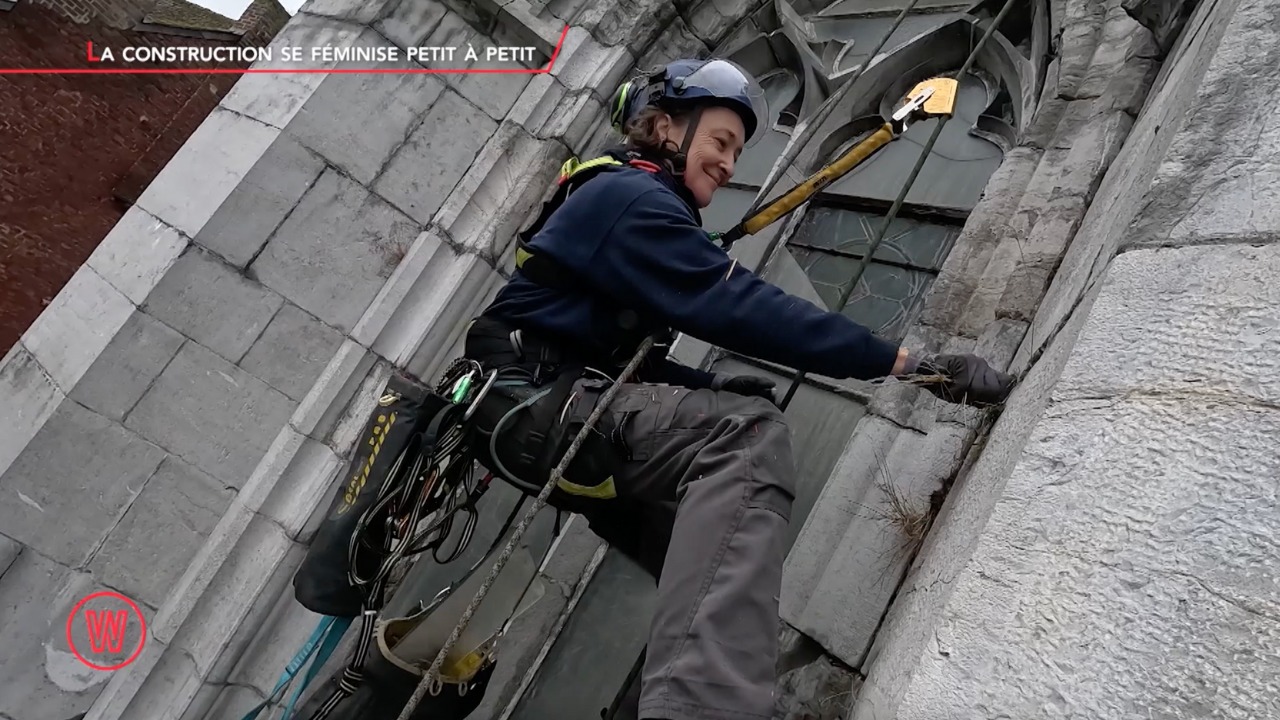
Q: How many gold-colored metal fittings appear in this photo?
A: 1